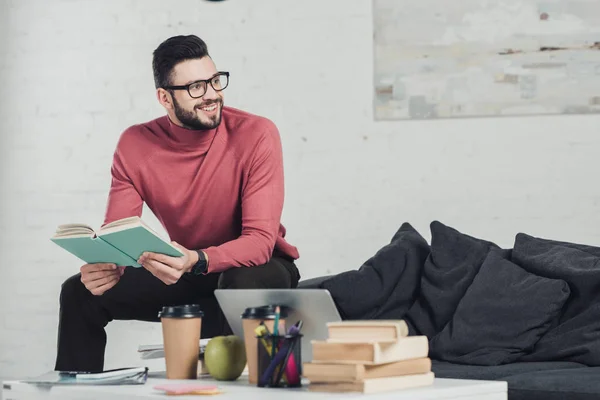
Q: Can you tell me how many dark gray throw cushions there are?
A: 4